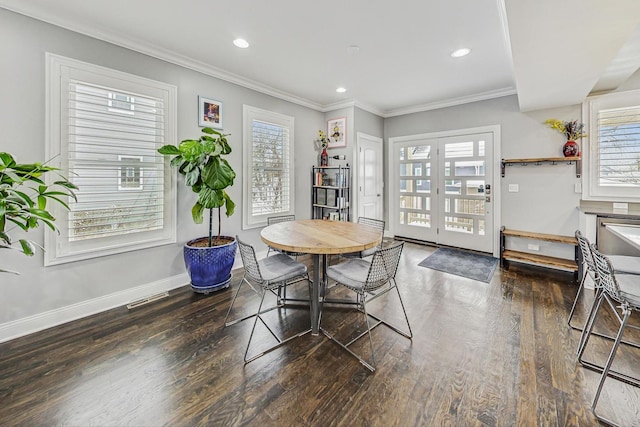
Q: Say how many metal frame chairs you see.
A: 6